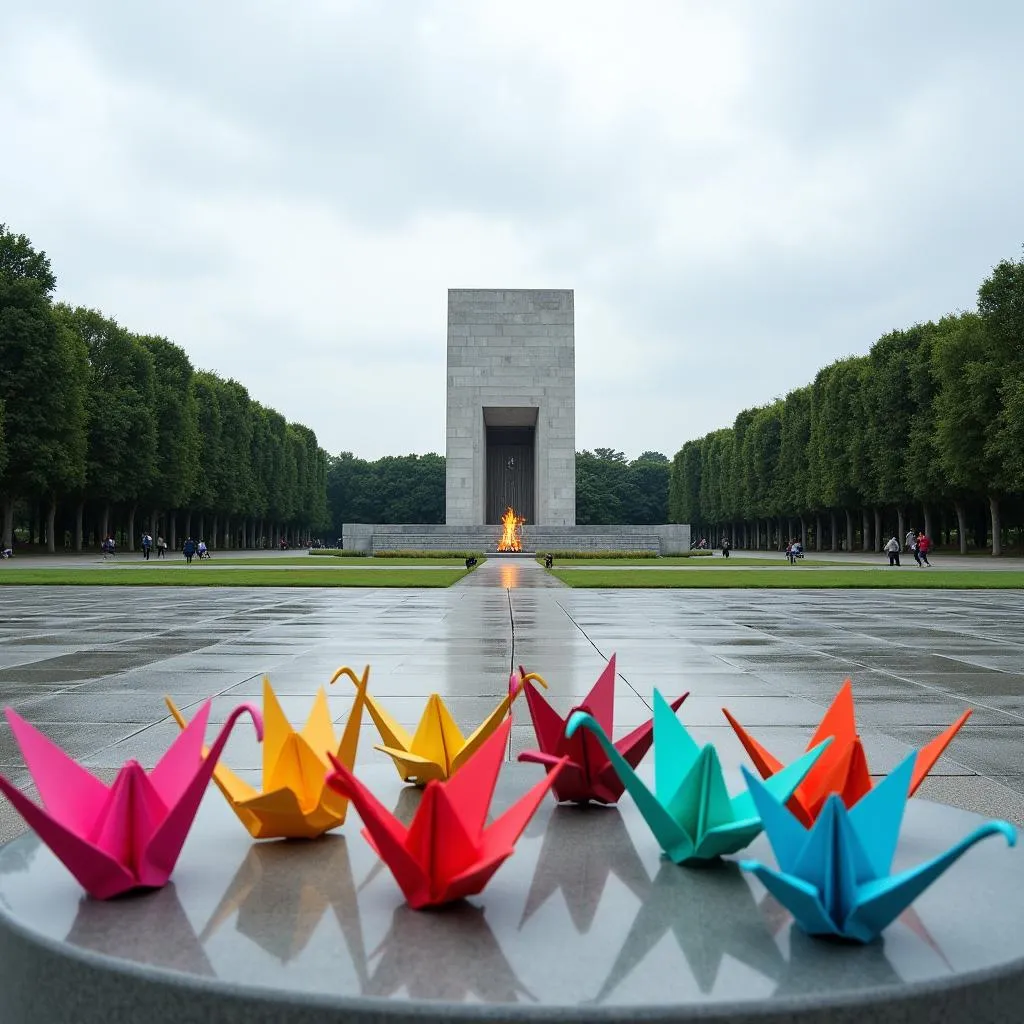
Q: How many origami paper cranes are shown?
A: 8